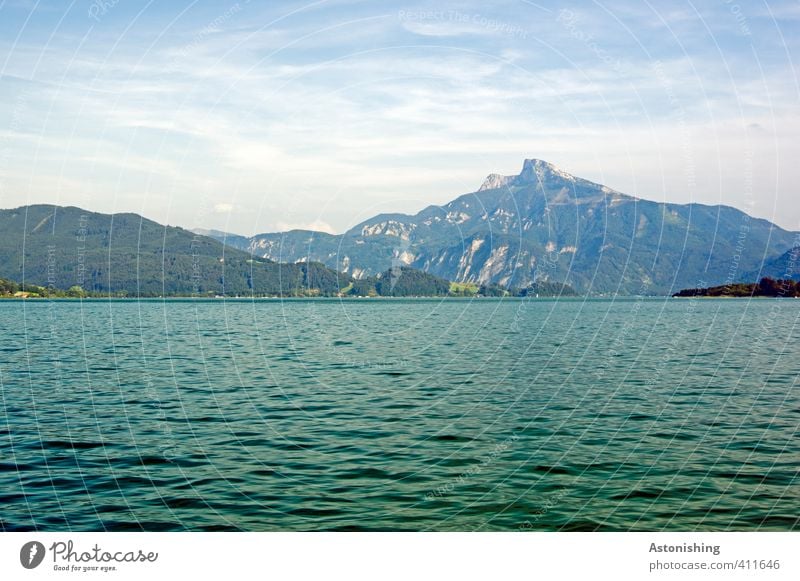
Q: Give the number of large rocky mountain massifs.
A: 1